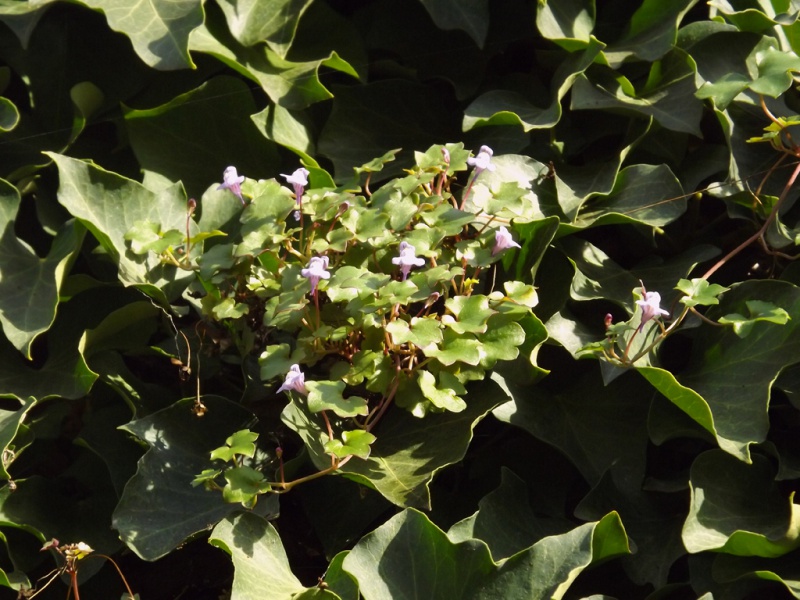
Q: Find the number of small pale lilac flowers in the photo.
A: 8